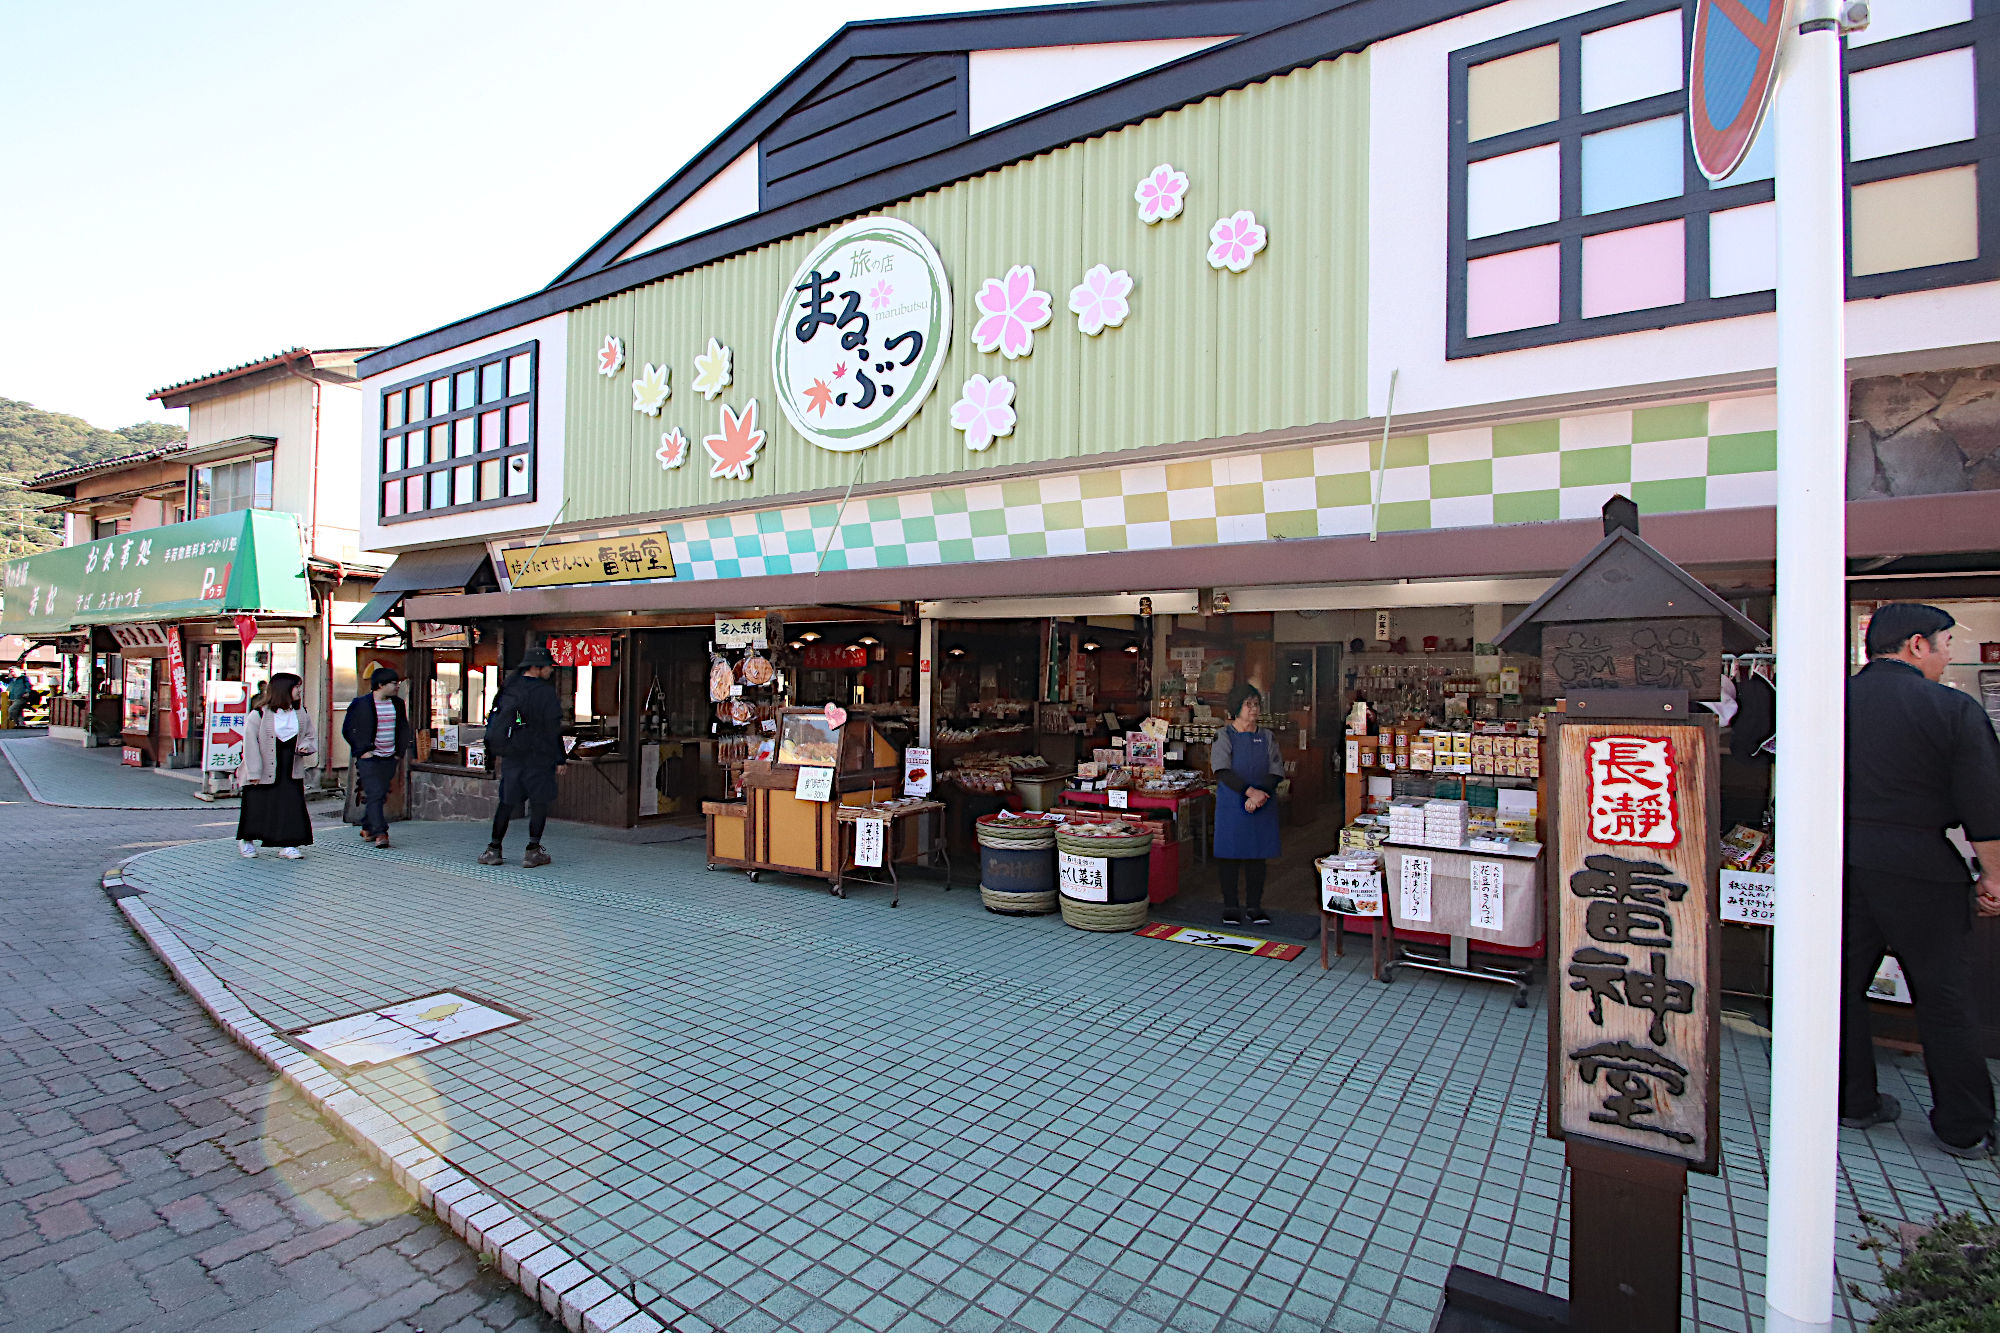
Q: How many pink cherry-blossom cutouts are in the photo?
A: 5